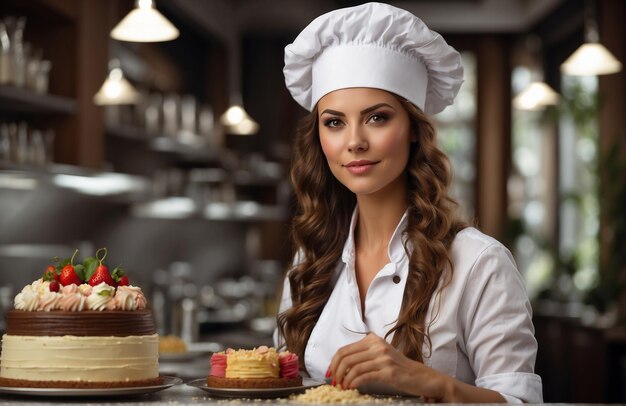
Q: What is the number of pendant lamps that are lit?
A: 5